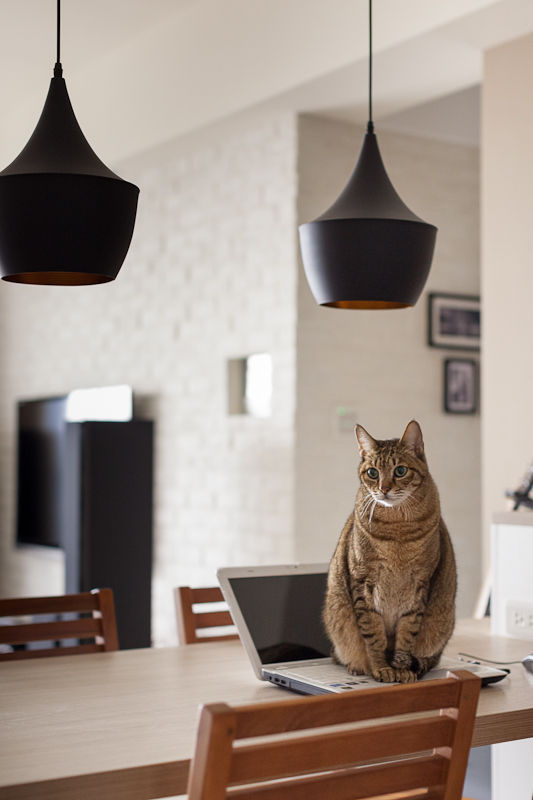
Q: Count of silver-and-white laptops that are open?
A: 1